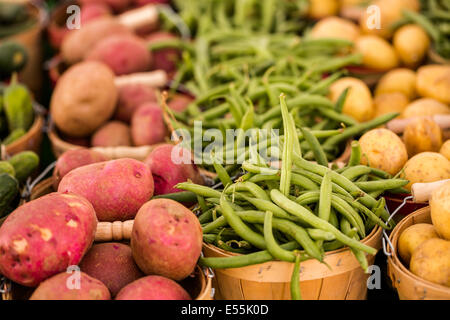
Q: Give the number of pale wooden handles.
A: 6